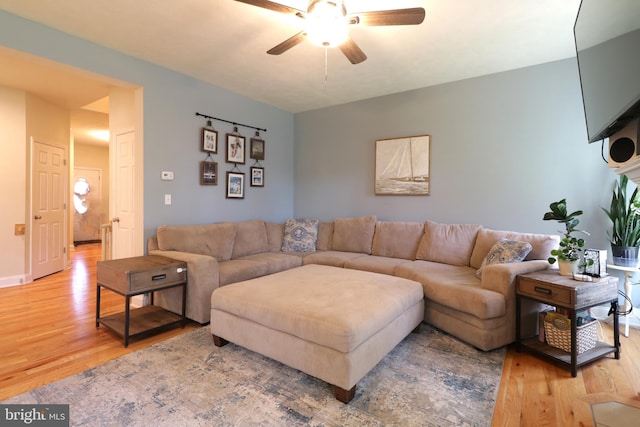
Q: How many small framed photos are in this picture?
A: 6